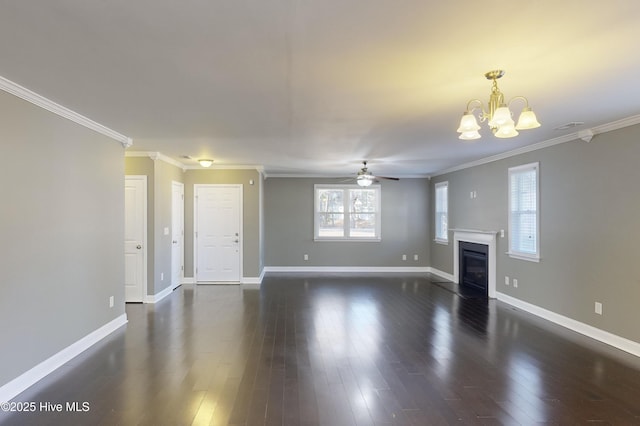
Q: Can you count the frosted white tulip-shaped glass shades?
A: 5